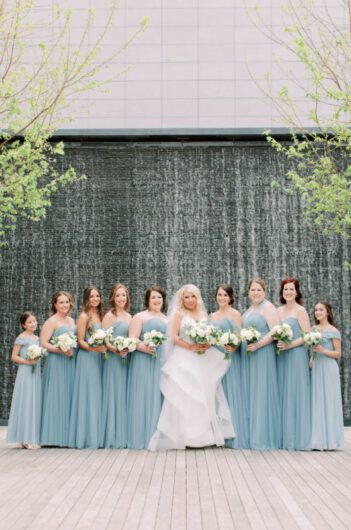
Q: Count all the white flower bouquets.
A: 10